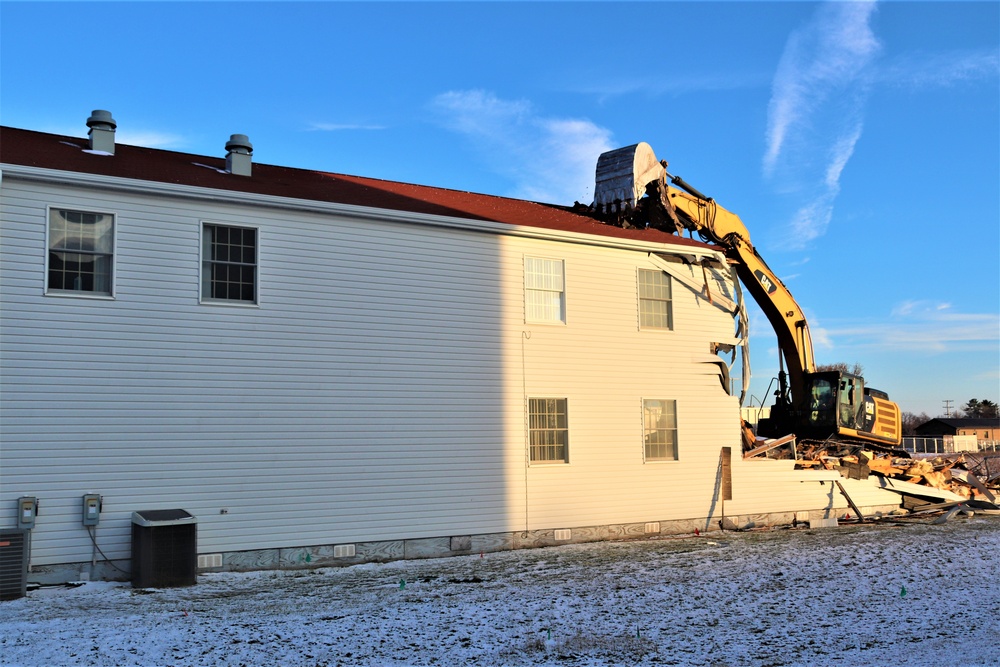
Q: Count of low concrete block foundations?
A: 1